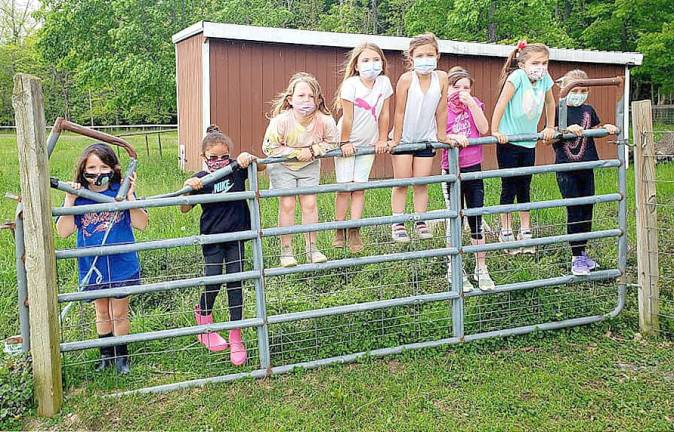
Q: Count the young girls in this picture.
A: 8